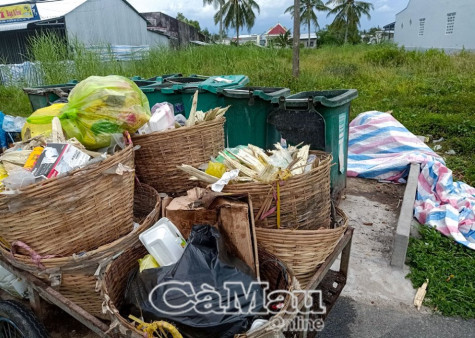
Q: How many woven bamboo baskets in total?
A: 6